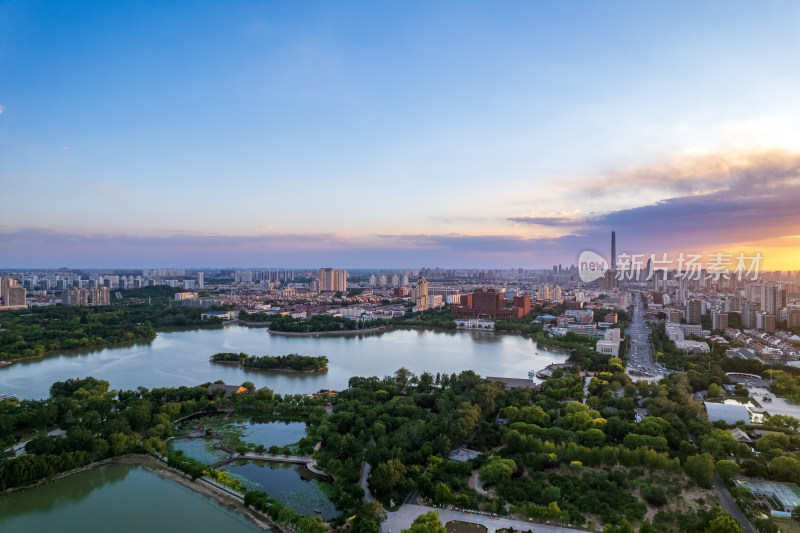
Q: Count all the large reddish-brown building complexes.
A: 1